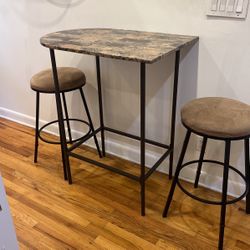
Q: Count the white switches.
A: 4